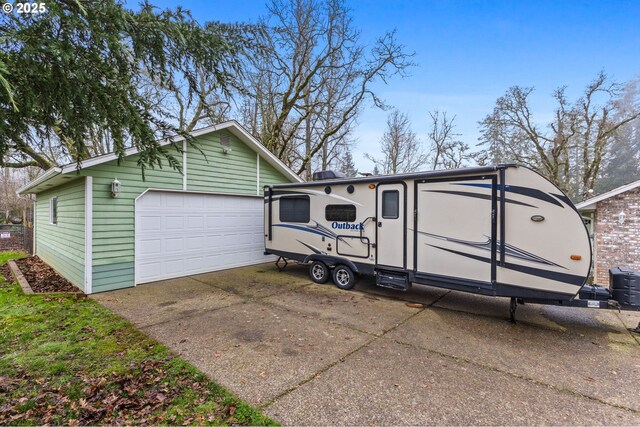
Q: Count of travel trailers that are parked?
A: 1